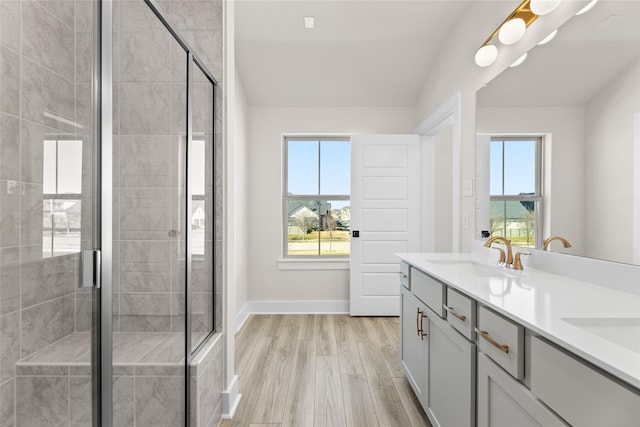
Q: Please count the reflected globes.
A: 3